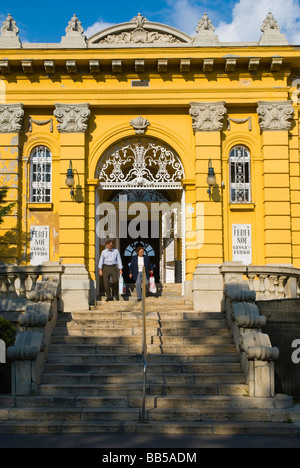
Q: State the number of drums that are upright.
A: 0